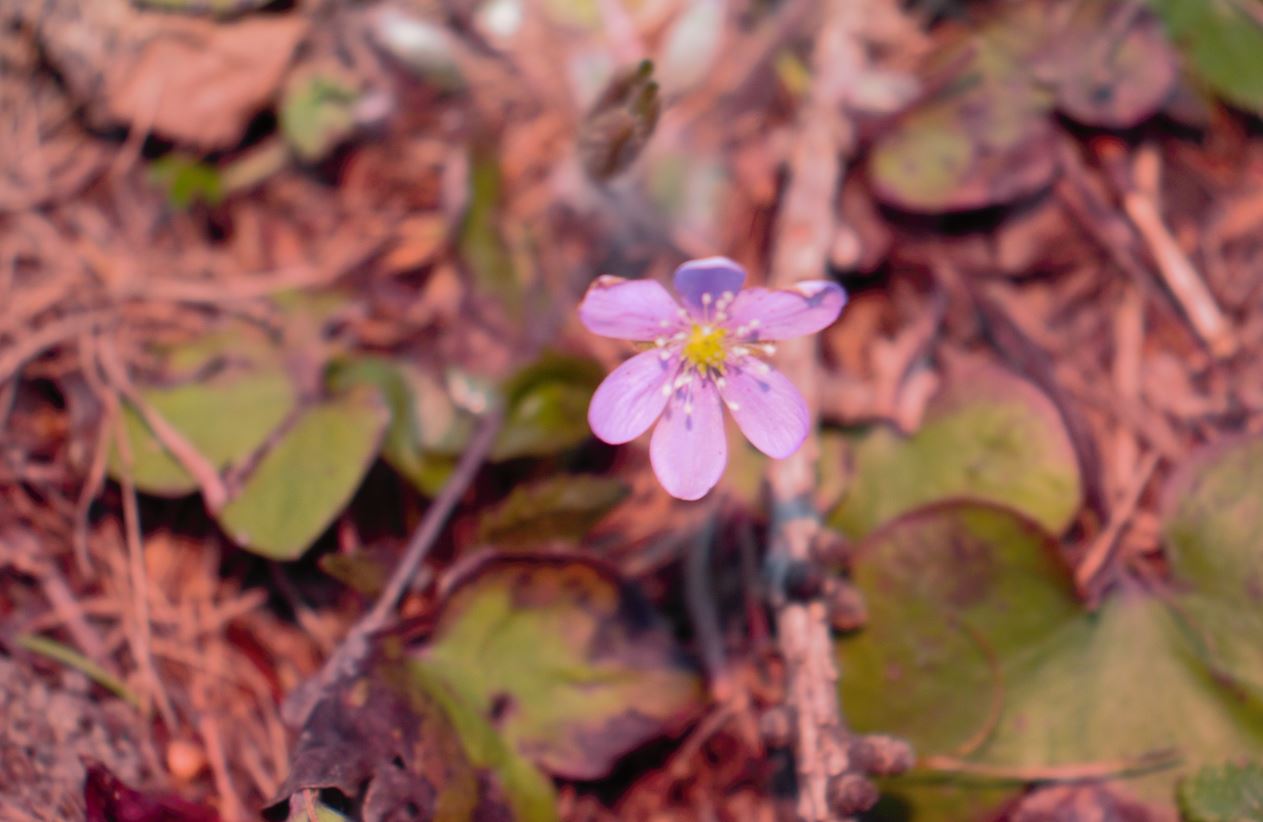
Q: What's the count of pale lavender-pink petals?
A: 6